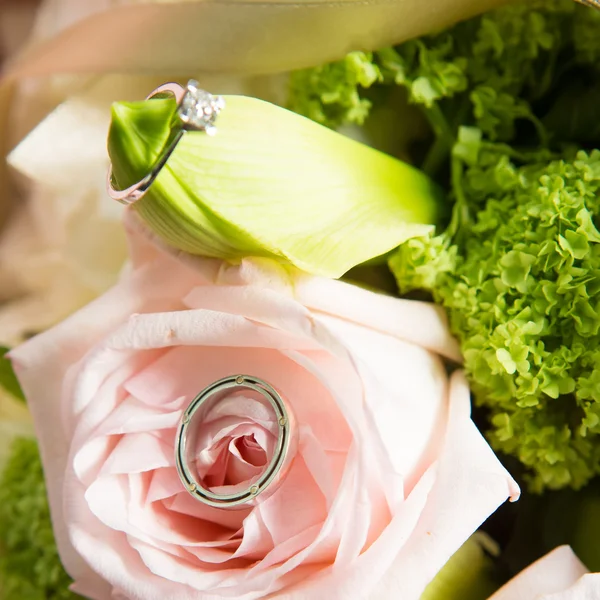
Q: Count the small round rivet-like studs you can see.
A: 5